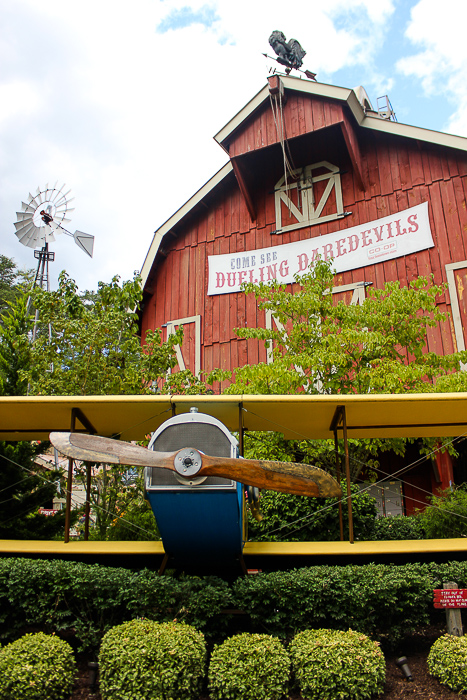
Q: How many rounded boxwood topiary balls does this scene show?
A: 5